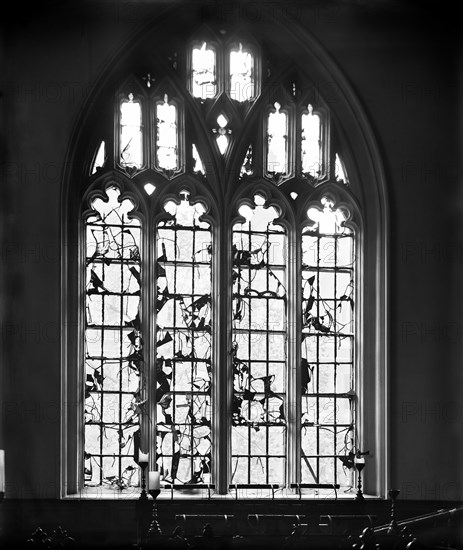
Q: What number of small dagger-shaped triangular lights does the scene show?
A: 4